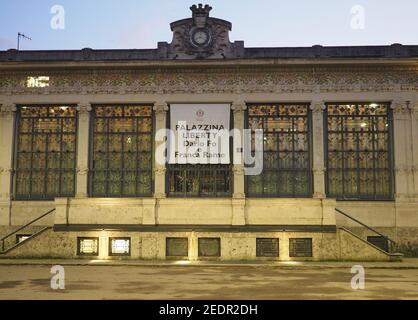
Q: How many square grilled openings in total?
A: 6